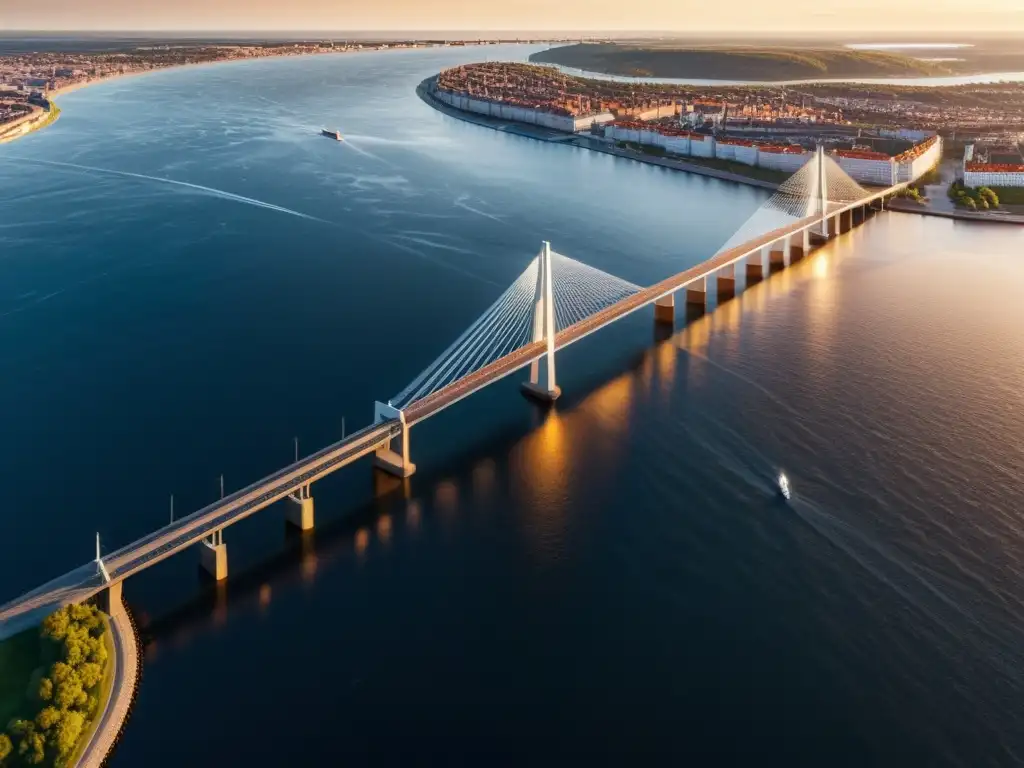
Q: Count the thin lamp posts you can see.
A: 4